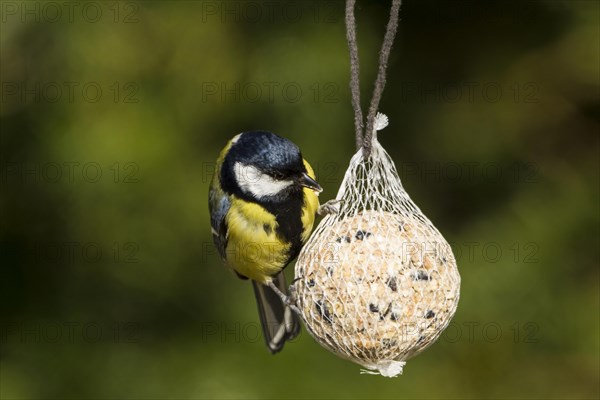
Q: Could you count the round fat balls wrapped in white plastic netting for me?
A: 1